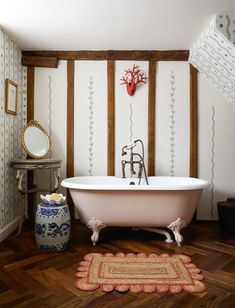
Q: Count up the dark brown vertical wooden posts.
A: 5